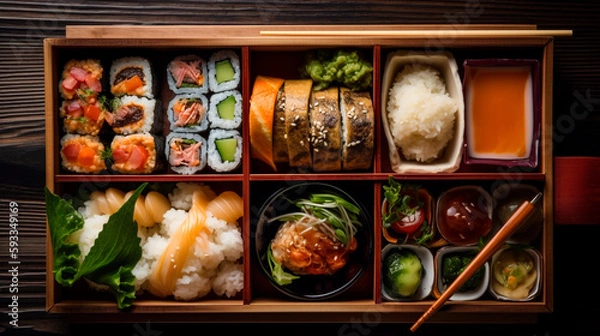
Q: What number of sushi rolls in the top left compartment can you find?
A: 12